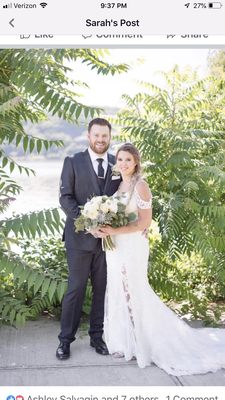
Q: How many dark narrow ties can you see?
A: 1